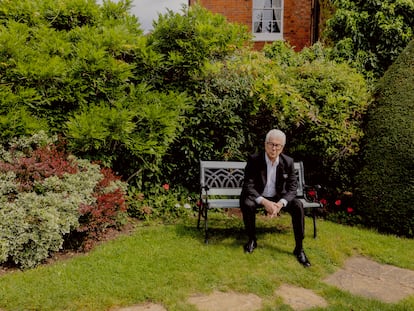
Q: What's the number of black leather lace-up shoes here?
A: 2